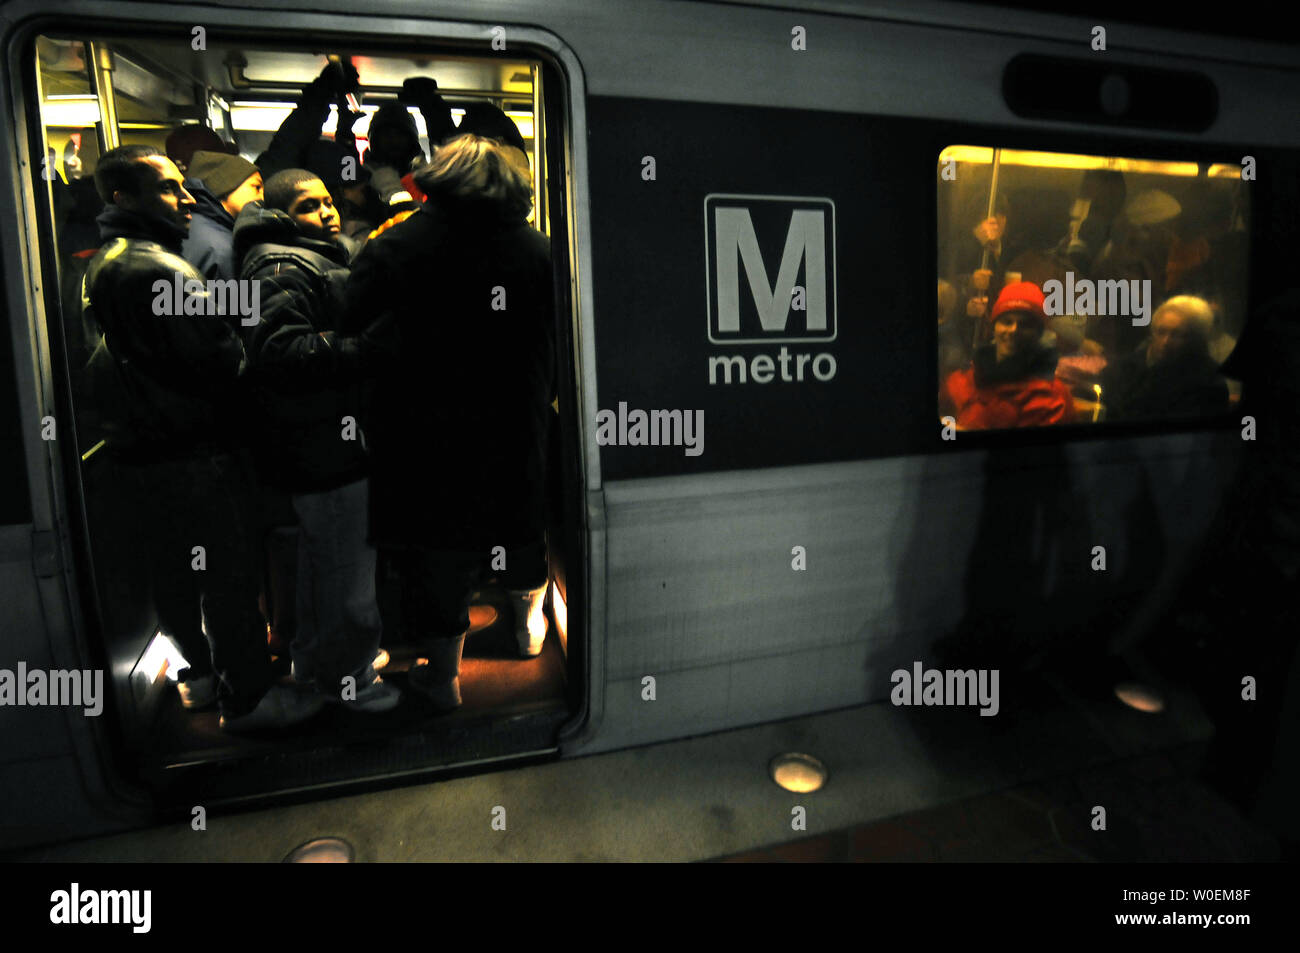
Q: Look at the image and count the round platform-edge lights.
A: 3